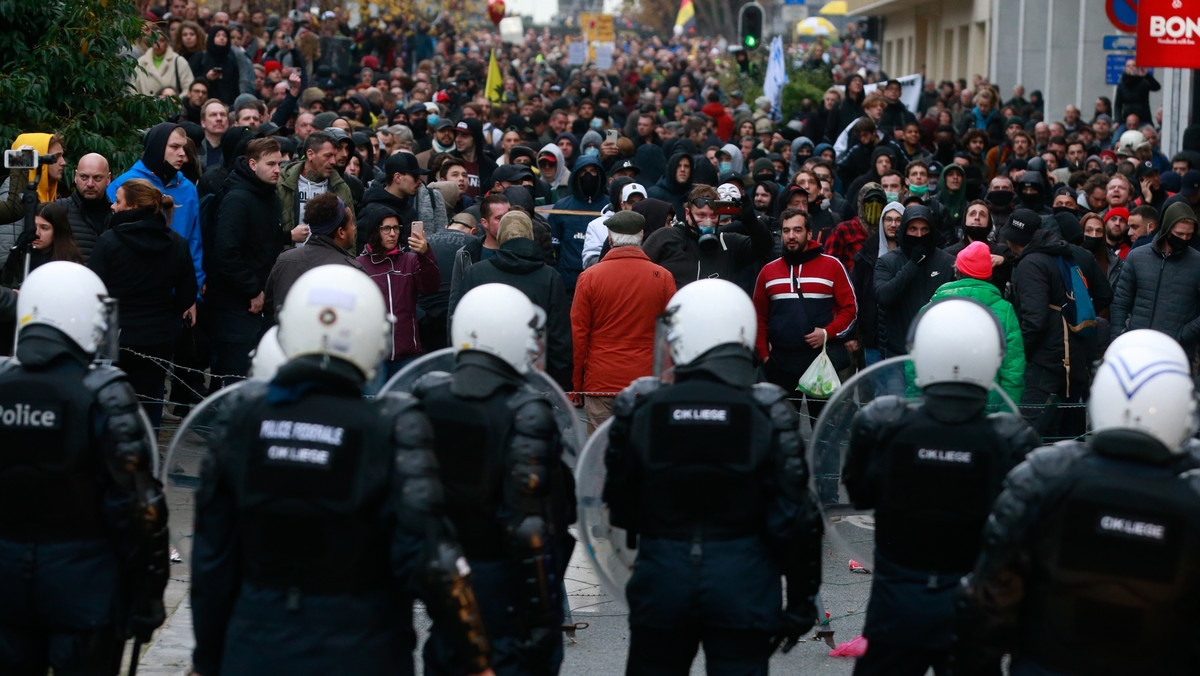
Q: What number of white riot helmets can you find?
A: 7